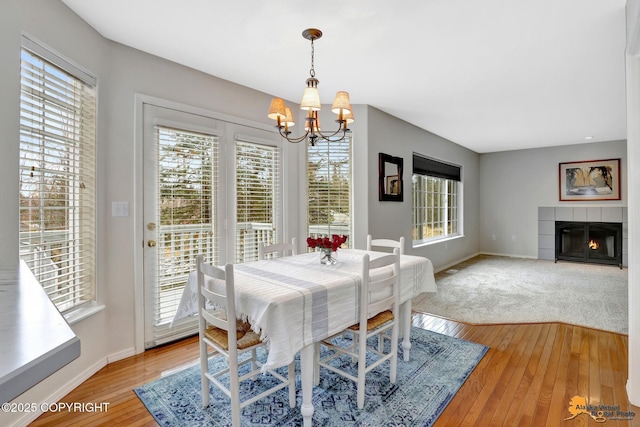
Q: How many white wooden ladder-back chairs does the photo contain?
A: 4